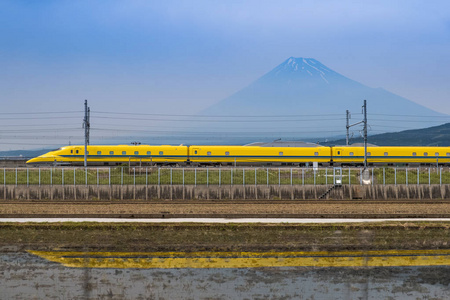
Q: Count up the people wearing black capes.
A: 0